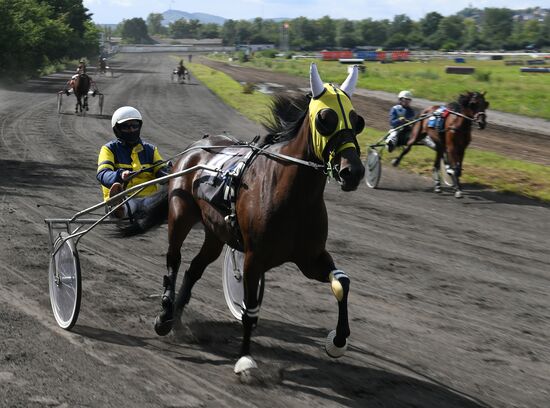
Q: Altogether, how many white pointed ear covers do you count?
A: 2